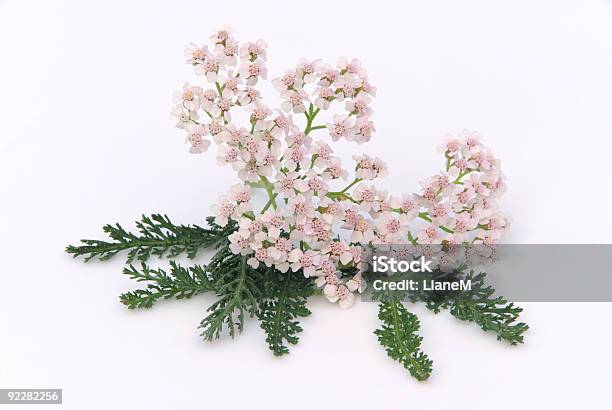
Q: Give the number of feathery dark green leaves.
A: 6